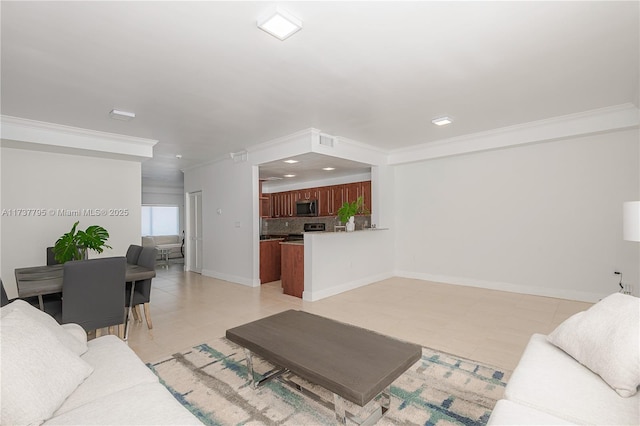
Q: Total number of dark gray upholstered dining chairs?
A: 5